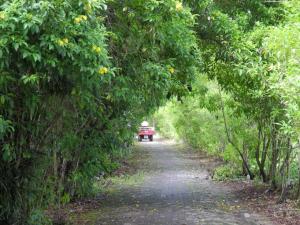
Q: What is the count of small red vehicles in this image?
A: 1